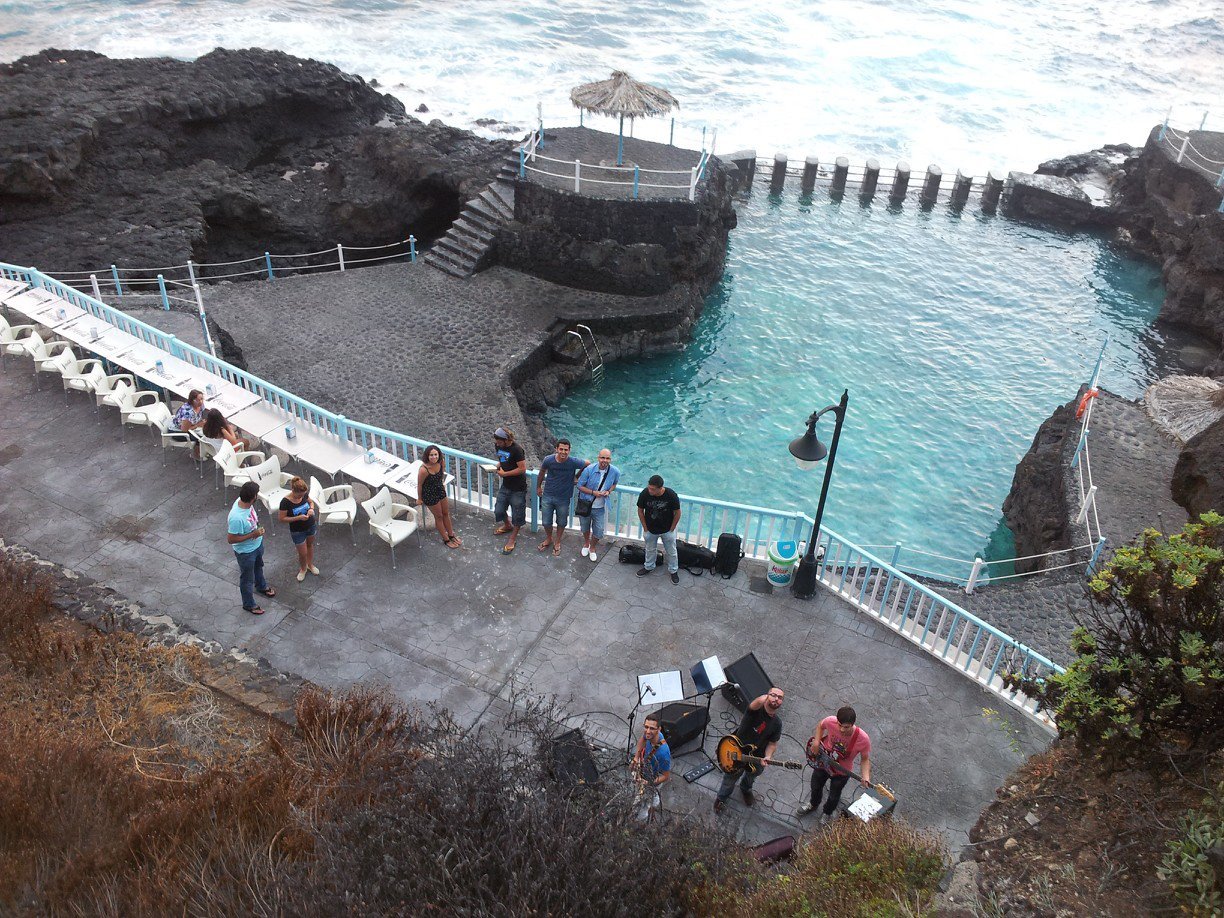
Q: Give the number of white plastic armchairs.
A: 11